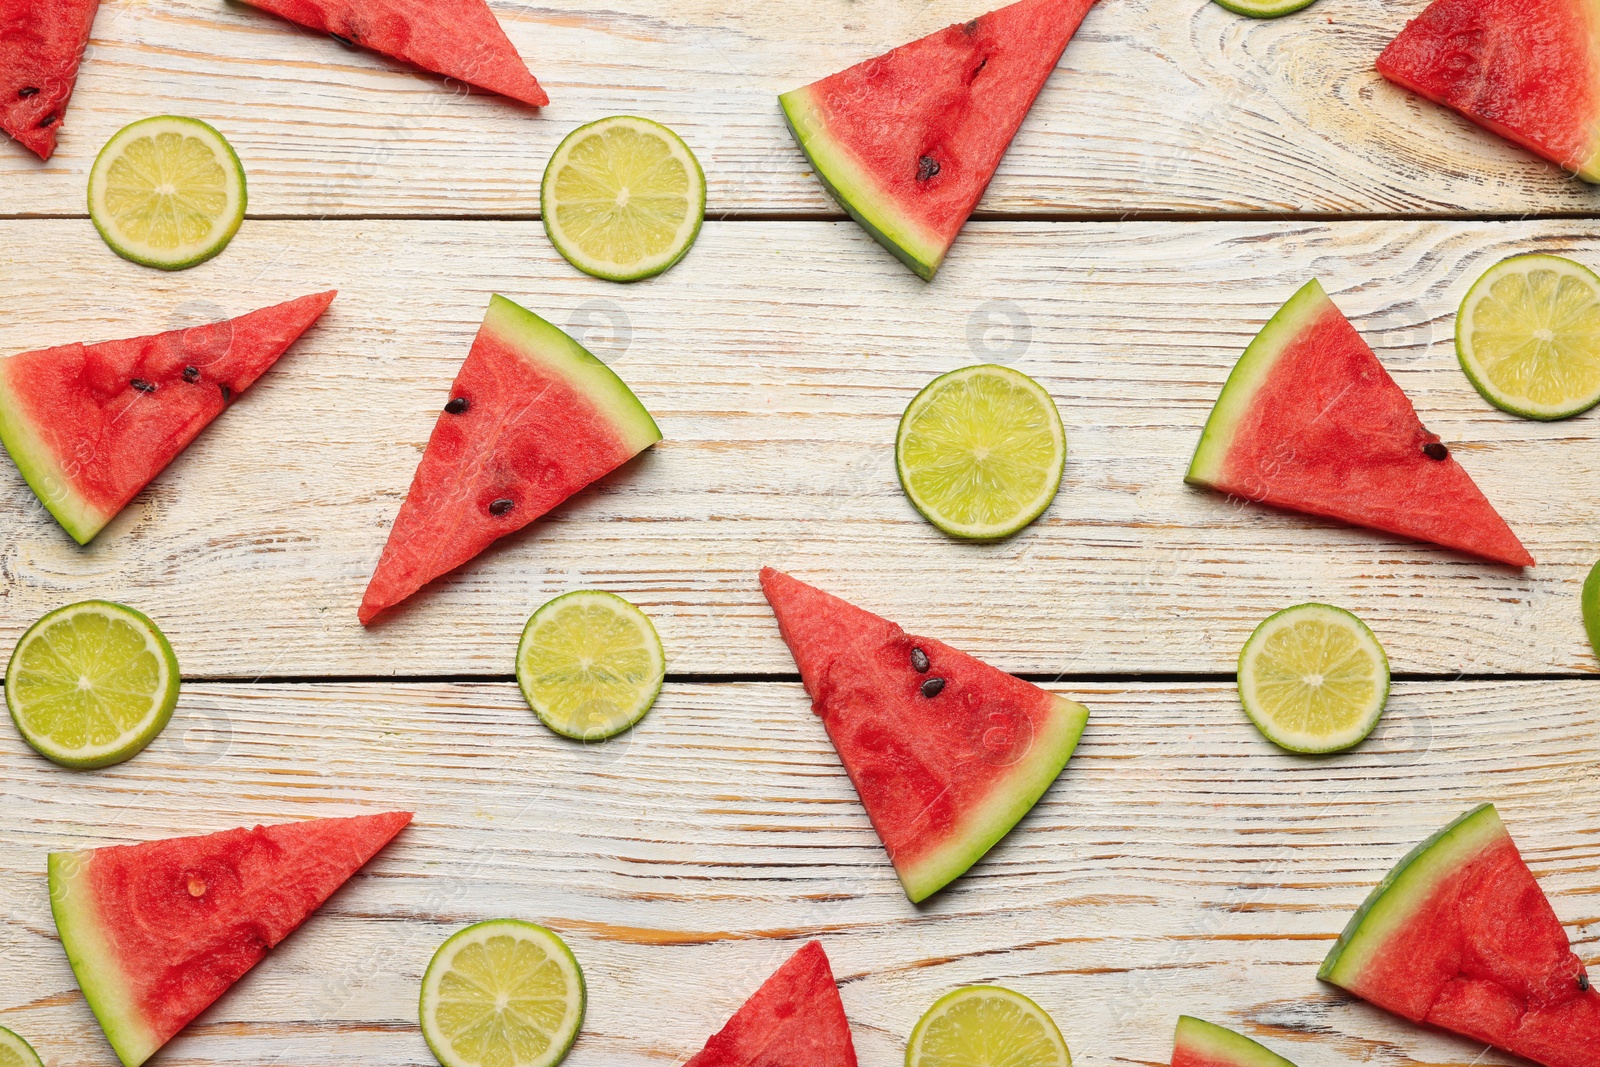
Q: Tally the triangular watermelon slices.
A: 12